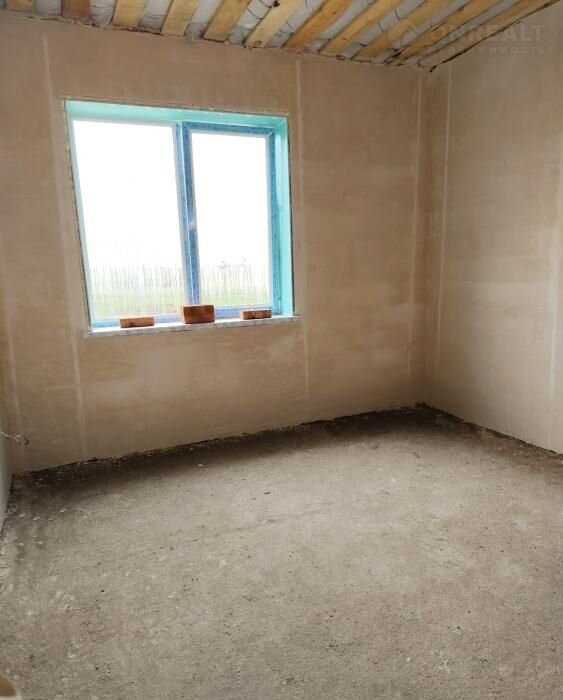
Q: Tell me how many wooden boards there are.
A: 11